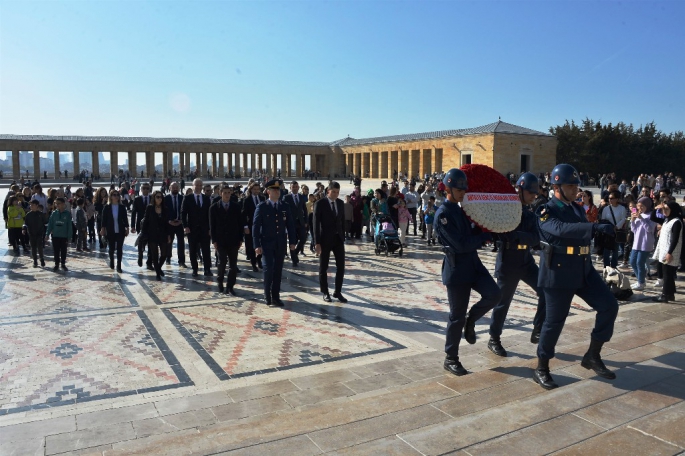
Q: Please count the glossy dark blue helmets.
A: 3